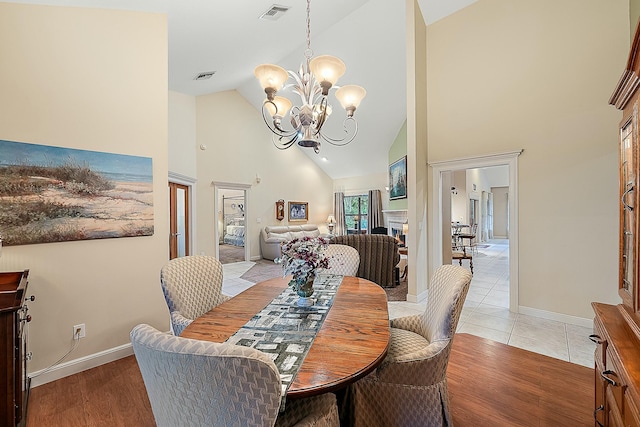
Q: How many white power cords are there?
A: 1